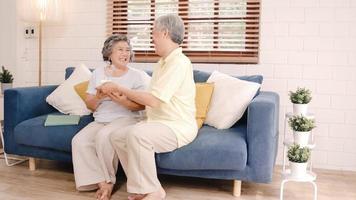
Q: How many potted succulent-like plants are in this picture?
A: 4